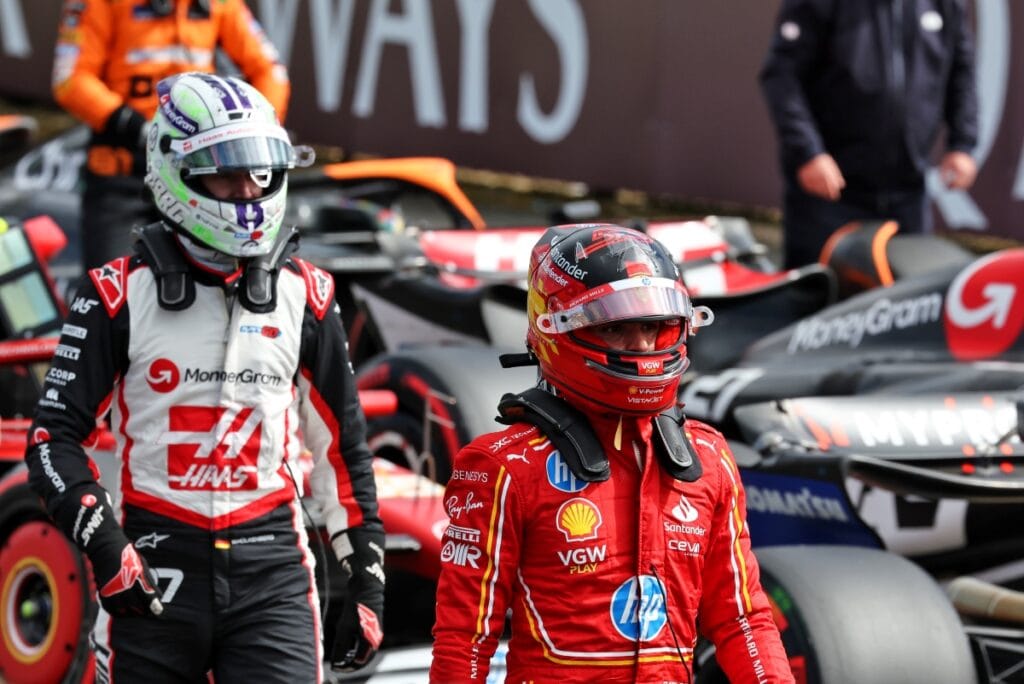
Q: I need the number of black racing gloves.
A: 2